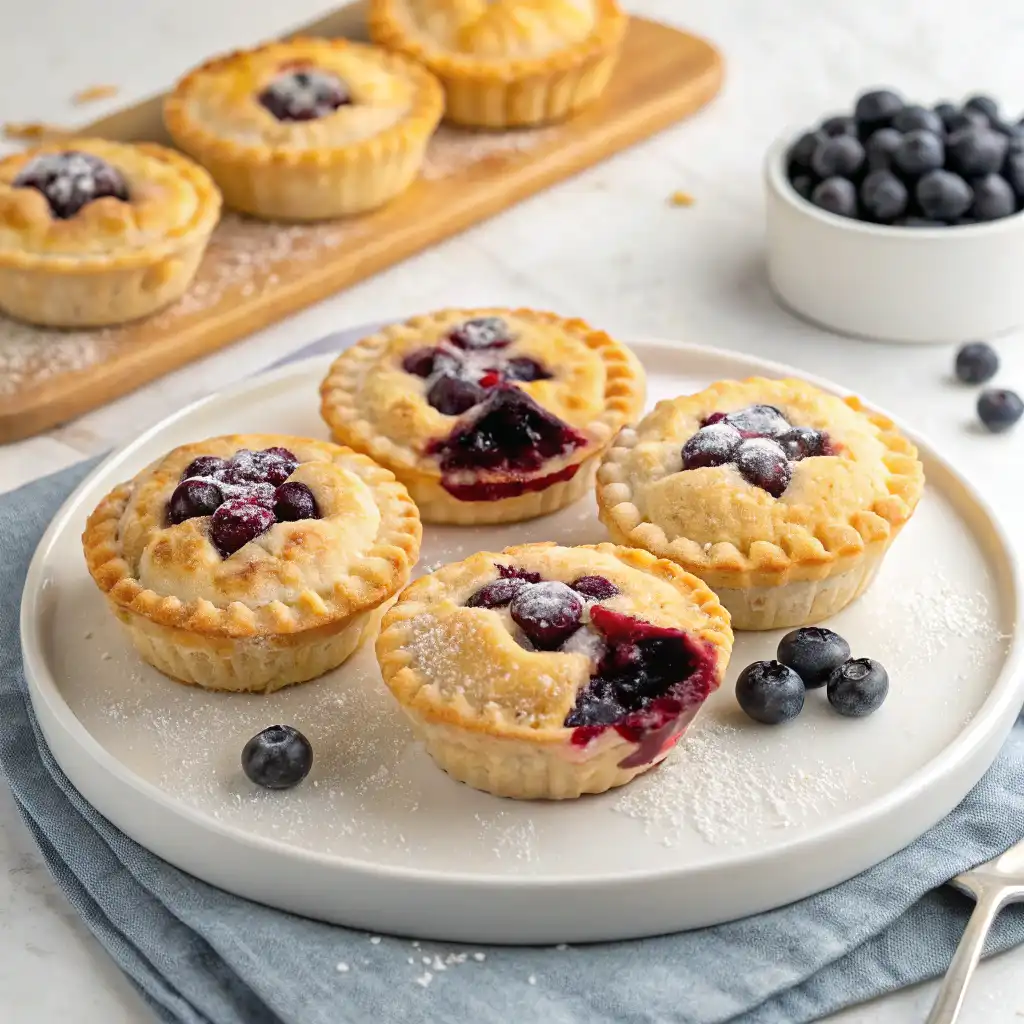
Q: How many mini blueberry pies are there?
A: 7